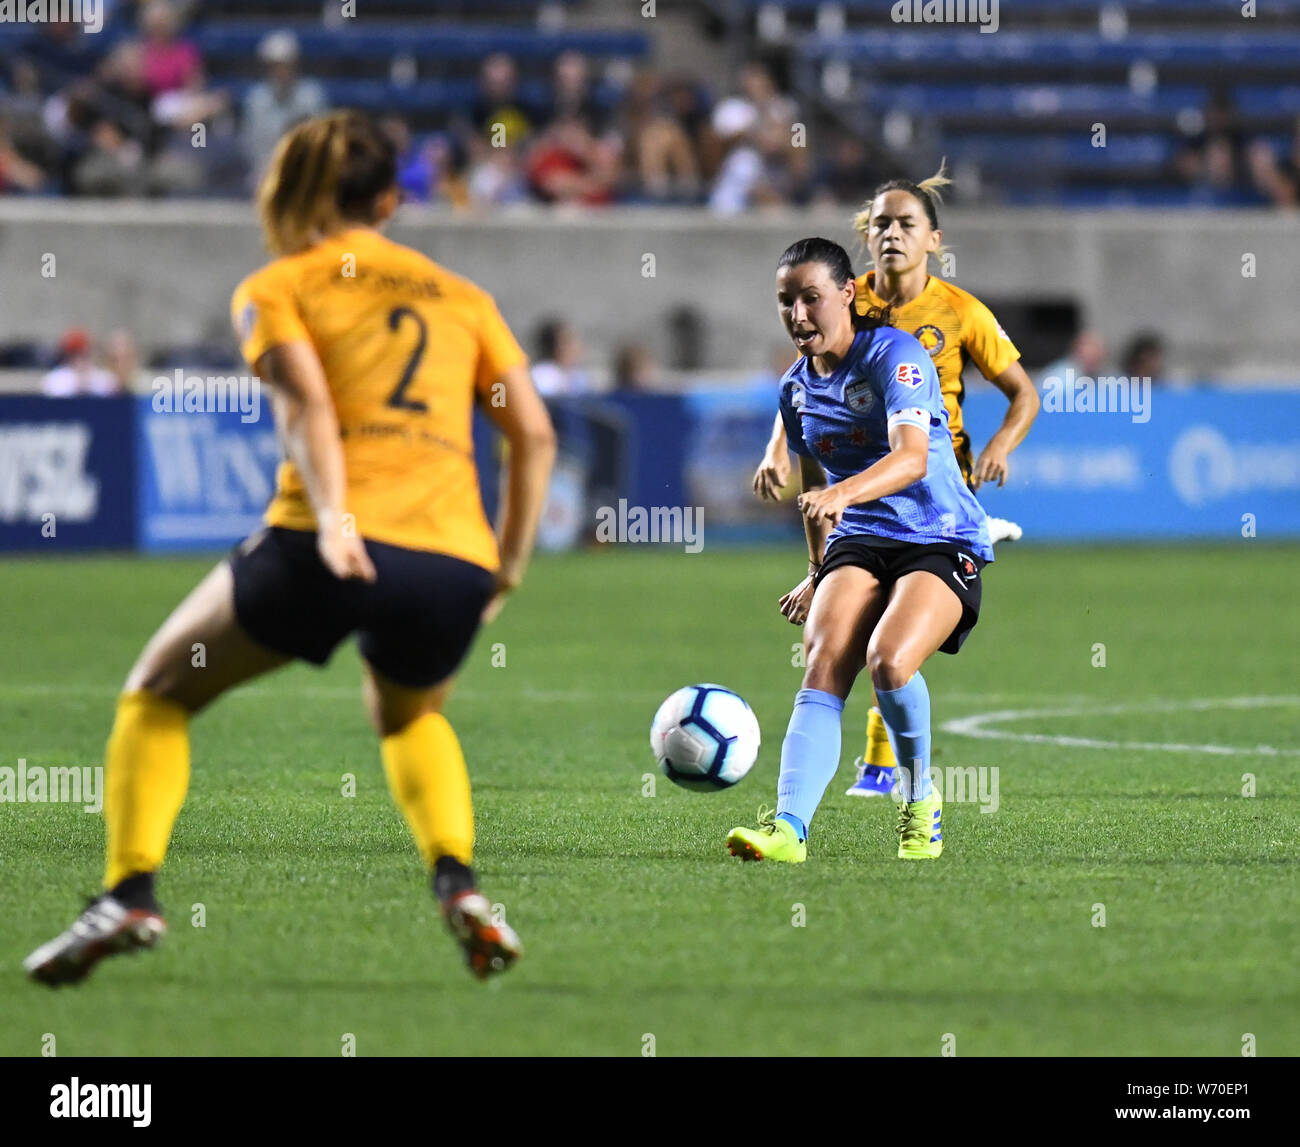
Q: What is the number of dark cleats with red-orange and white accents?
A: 2